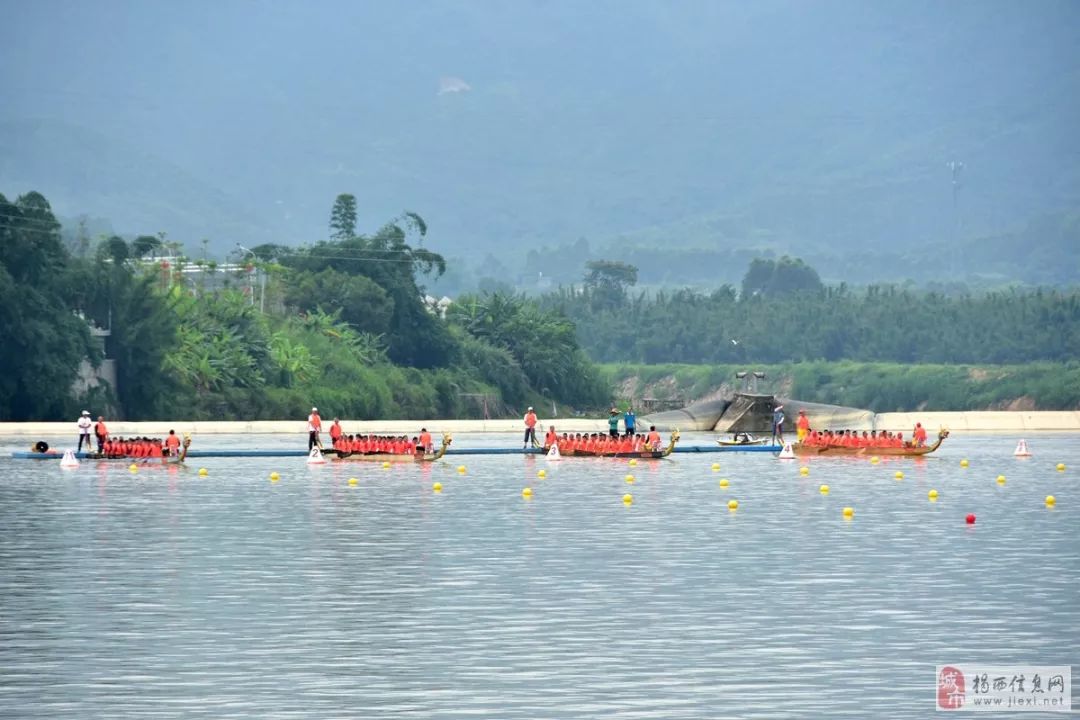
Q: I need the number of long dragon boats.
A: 4